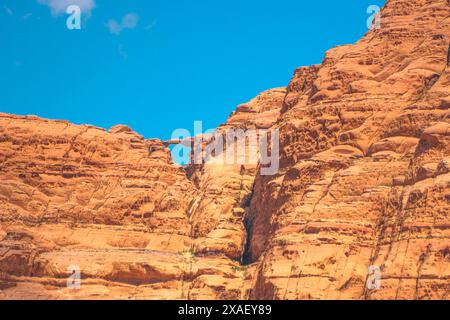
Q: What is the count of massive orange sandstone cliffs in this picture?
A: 2